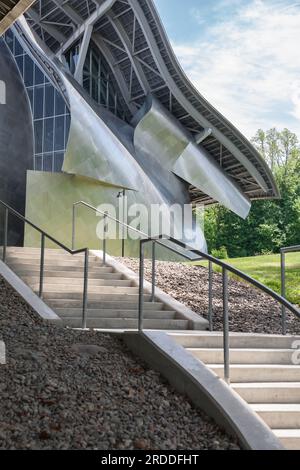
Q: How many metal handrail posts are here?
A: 10